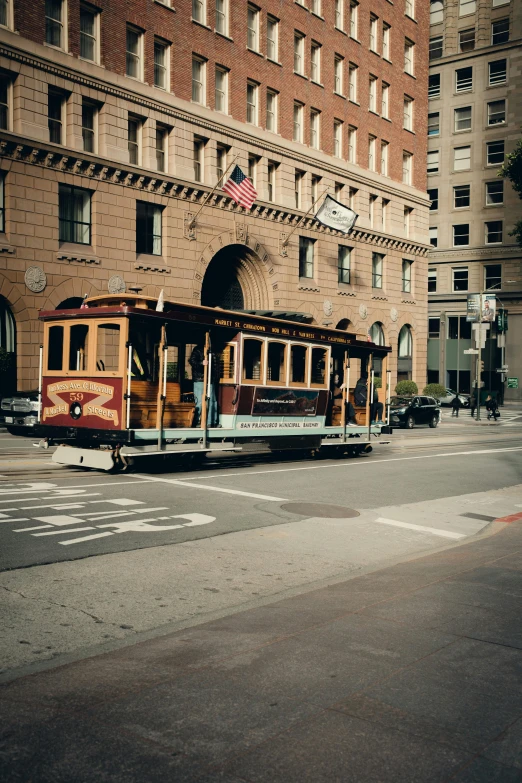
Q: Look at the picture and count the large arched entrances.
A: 1